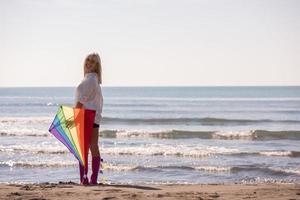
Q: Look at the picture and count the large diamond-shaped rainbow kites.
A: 1